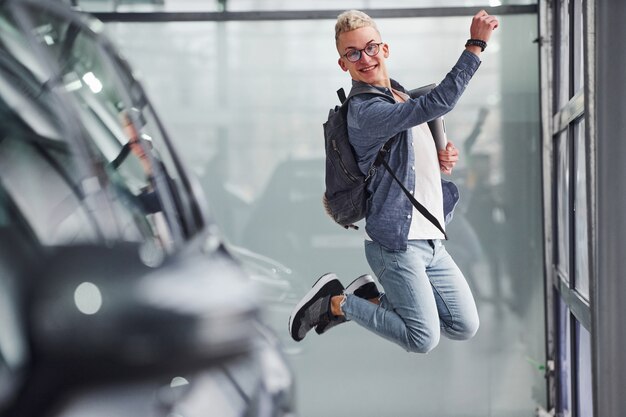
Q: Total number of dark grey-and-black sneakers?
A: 2